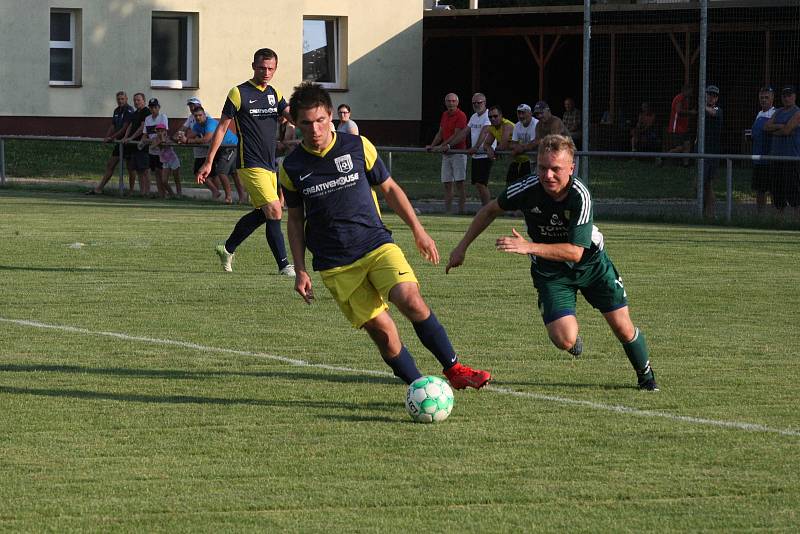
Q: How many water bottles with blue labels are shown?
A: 0